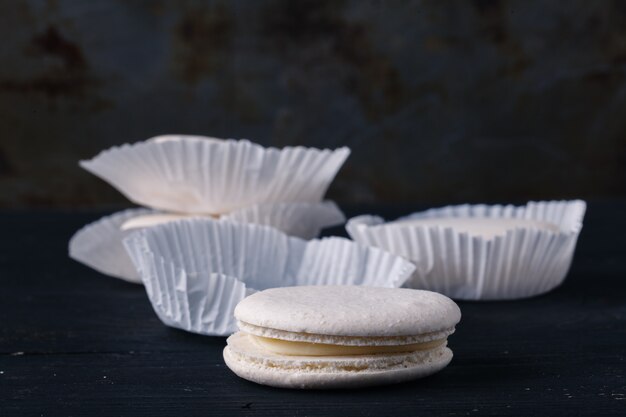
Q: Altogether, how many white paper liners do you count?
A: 4